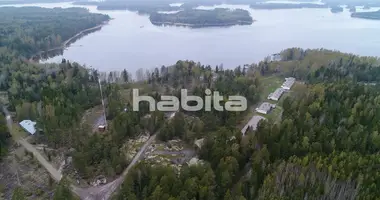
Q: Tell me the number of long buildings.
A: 4